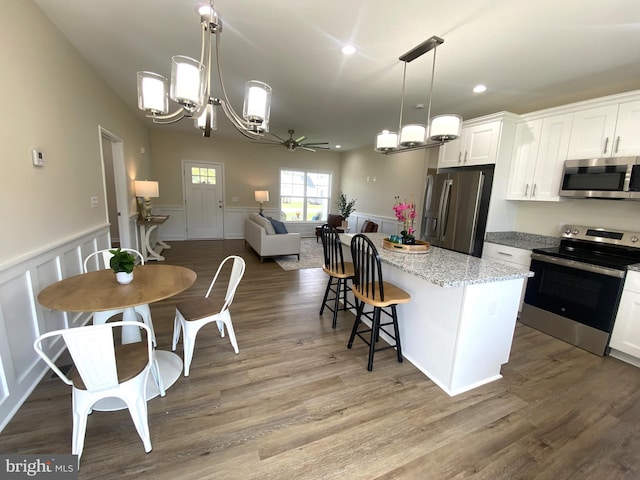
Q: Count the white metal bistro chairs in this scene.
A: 3